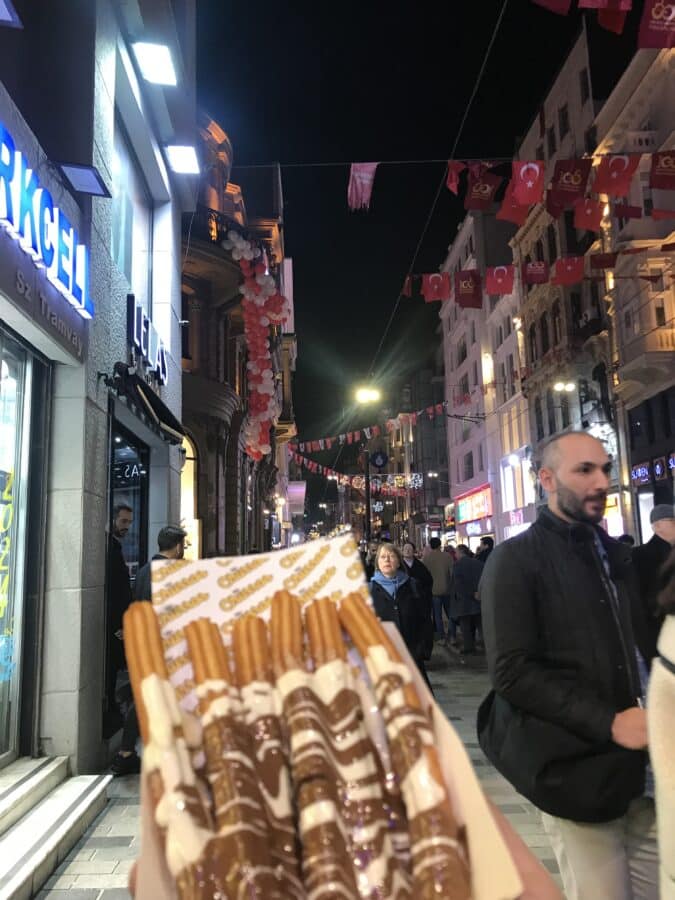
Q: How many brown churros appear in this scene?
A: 6